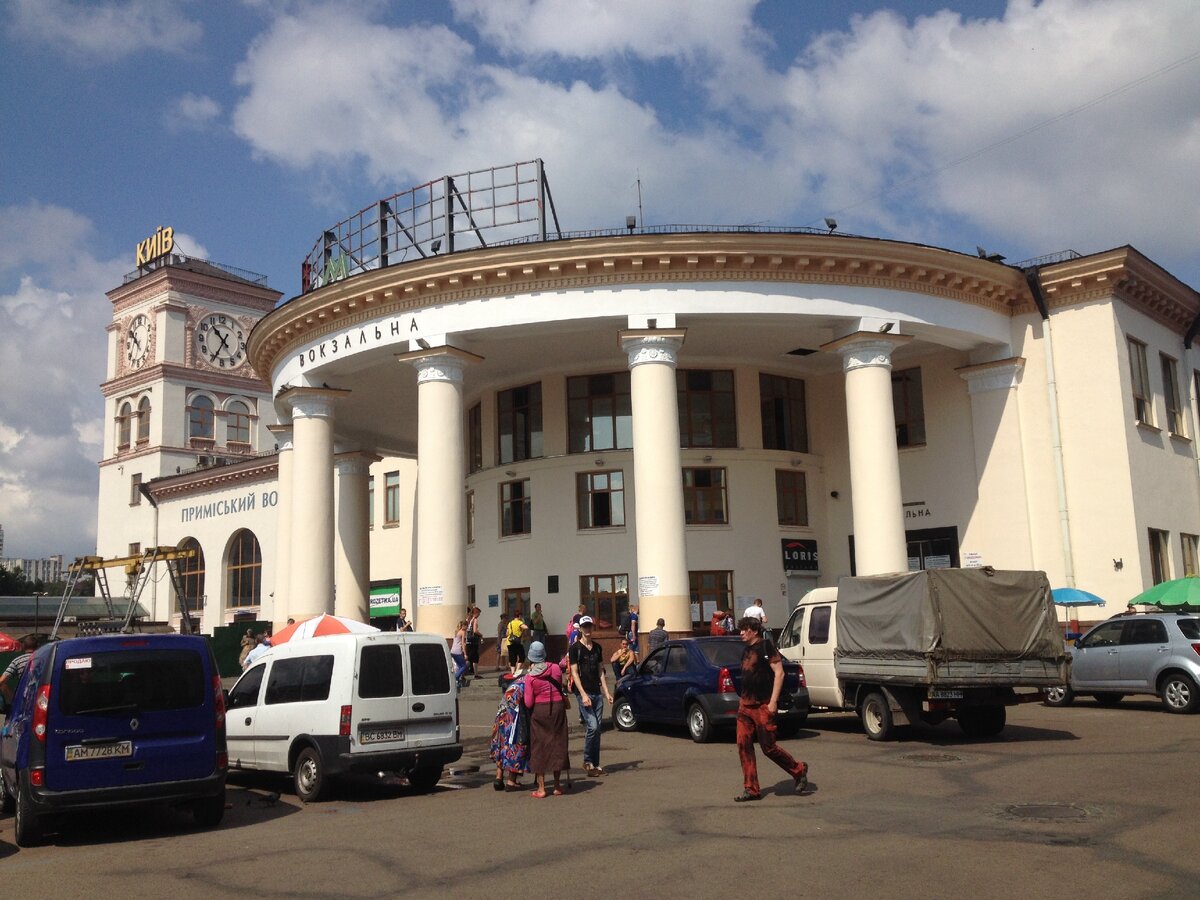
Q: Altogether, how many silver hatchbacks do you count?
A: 1